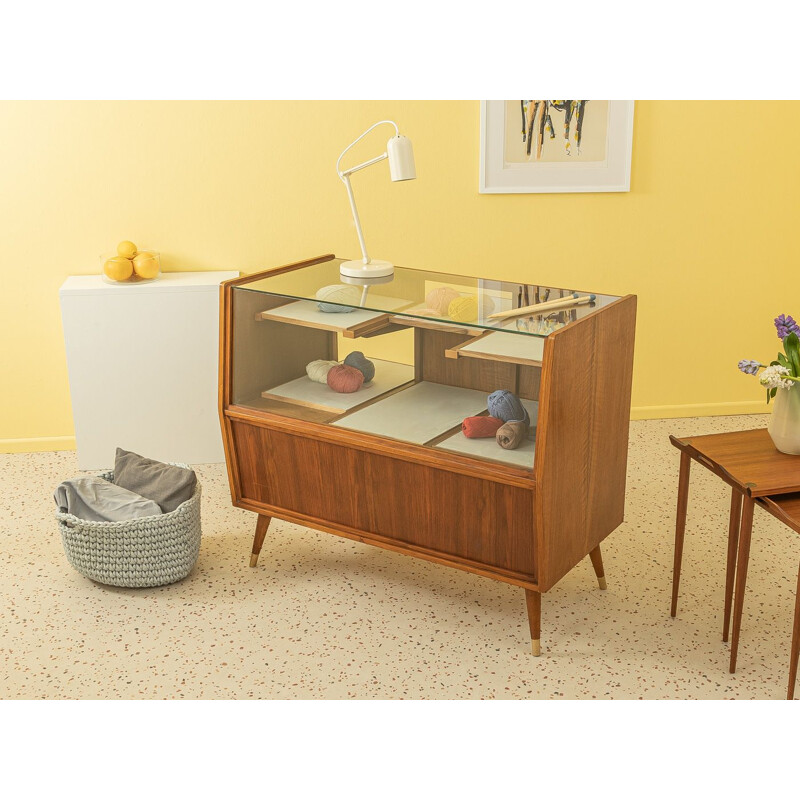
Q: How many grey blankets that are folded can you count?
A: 1